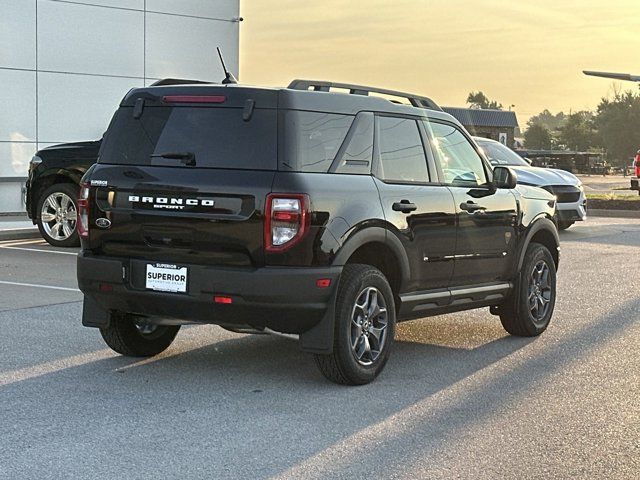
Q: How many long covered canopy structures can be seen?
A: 1